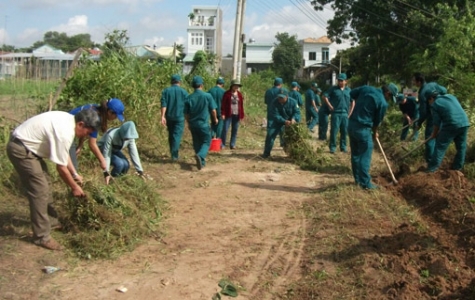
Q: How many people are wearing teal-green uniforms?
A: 14